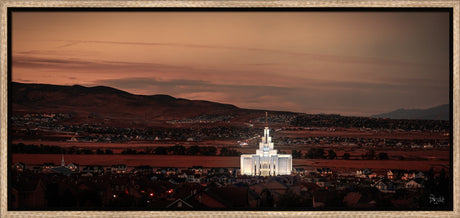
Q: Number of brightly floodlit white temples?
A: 1